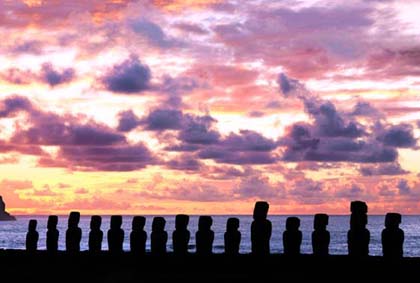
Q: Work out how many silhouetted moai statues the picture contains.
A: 15